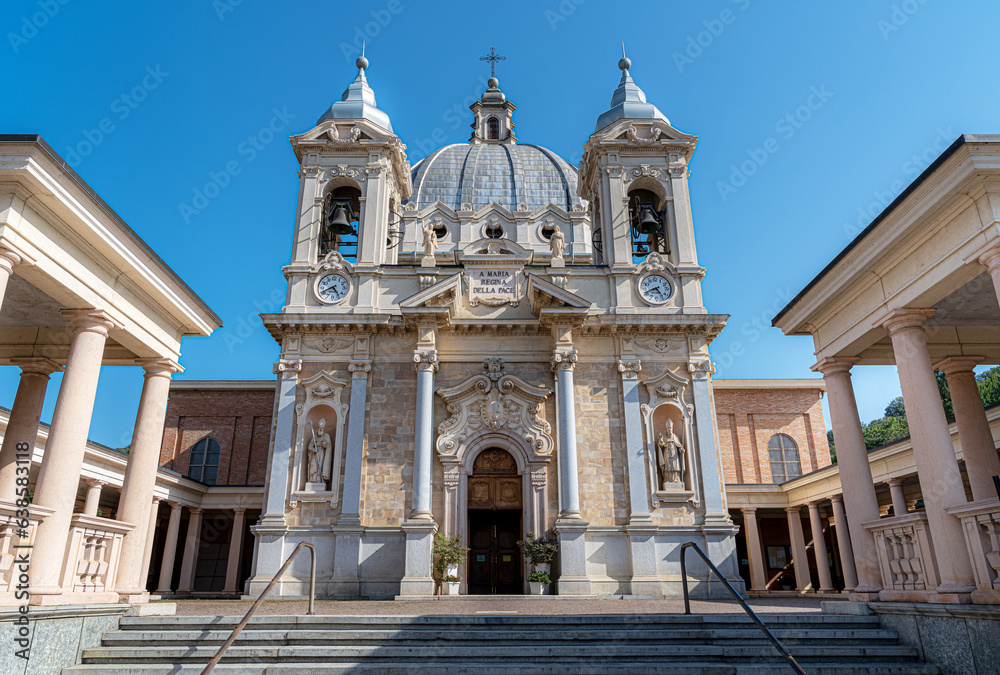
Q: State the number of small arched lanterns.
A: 1